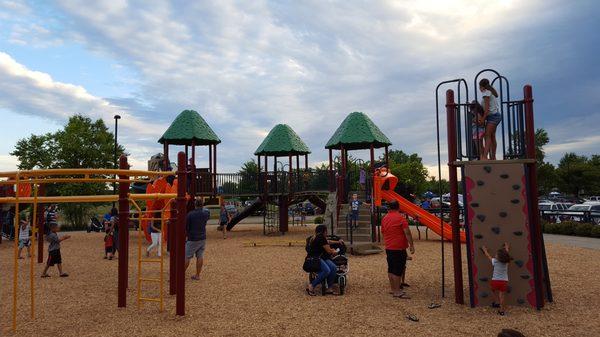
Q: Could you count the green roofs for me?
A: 3